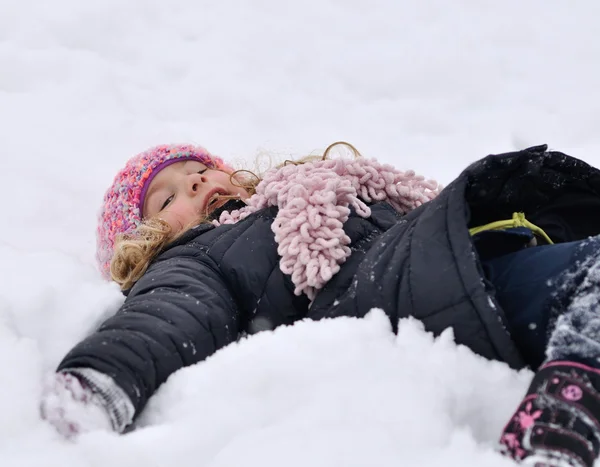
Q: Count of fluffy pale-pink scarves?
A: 1